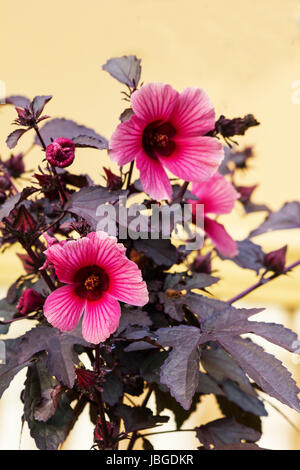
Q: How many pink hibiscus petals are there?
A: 12